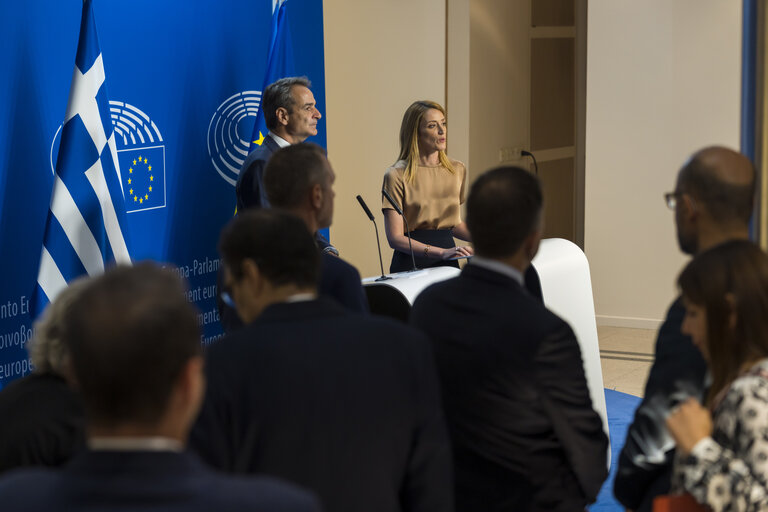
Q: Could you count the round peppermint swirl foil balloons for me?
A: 0